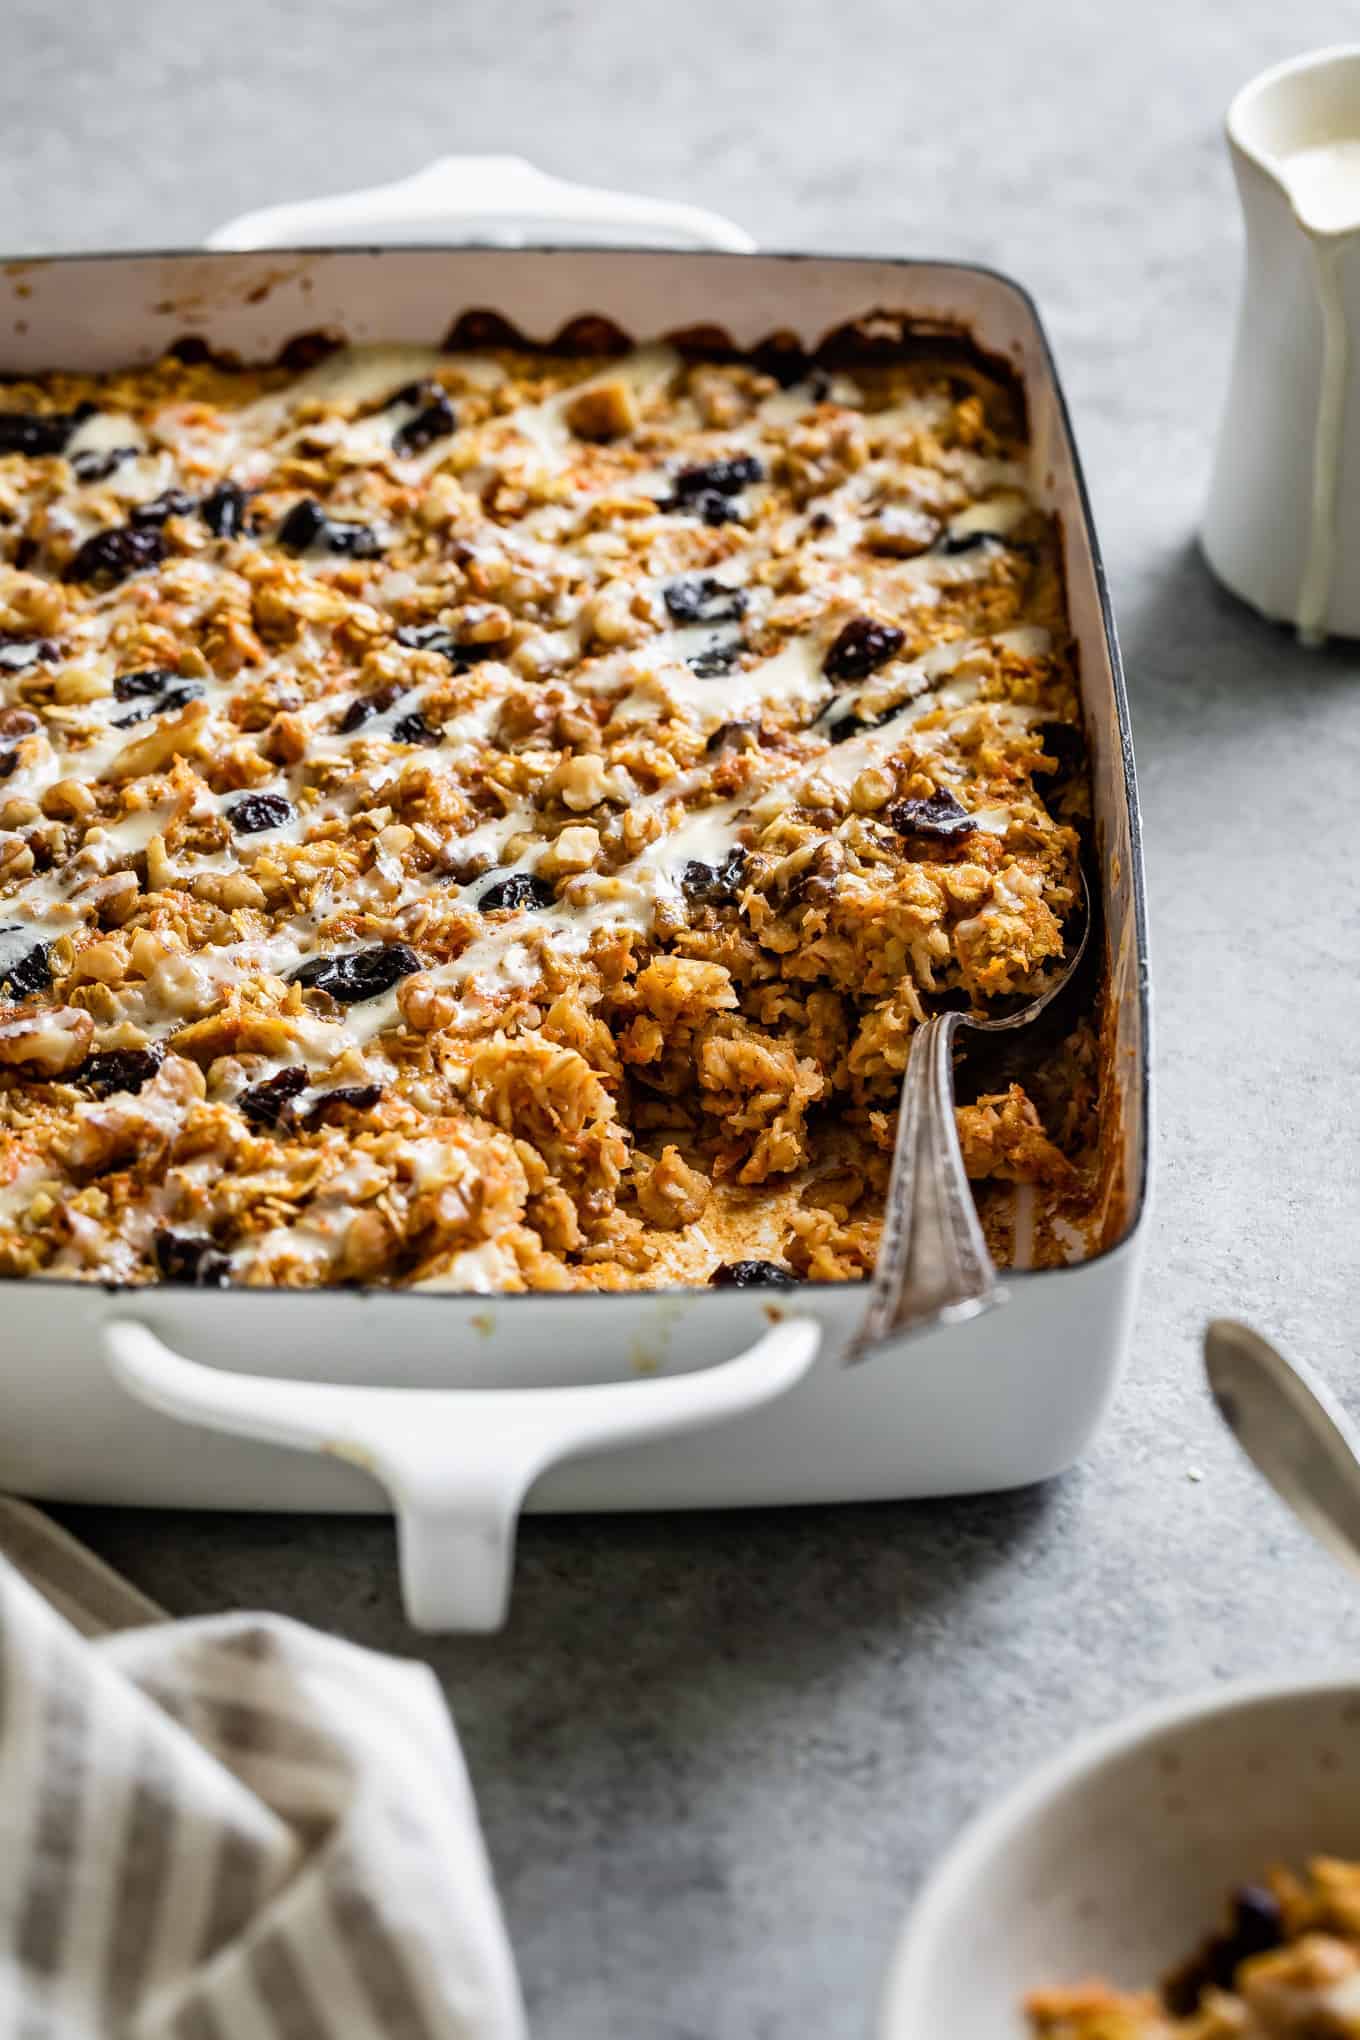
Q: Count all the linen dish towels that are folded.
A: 1